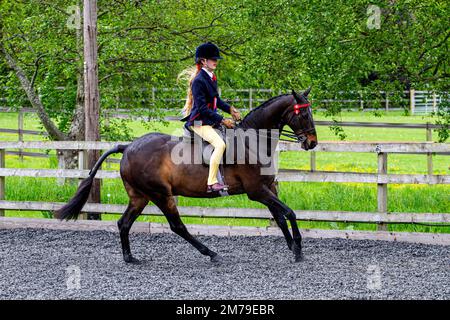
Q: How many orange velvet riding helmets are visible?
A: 0